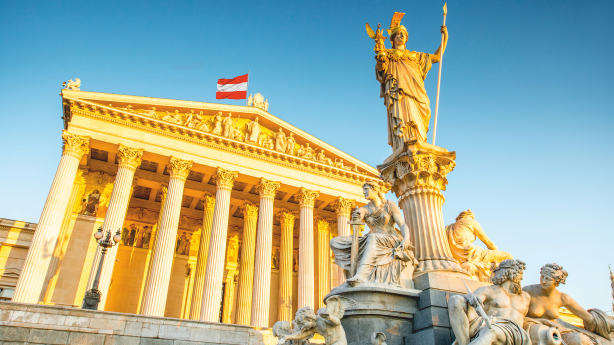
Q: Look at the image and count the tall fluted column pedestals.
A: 1